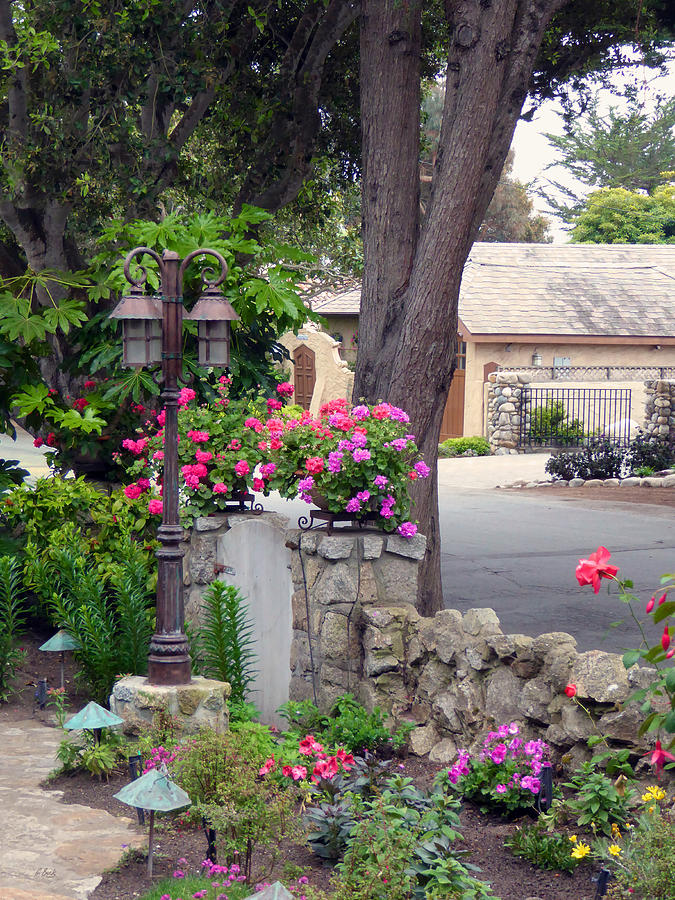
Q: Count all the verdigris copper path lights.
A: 4